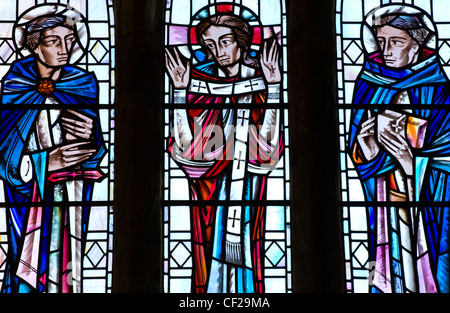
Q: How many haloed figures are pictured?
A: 3